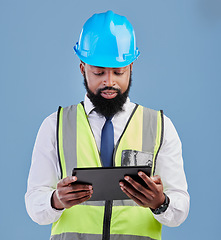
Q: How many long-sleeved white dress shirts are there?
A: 1